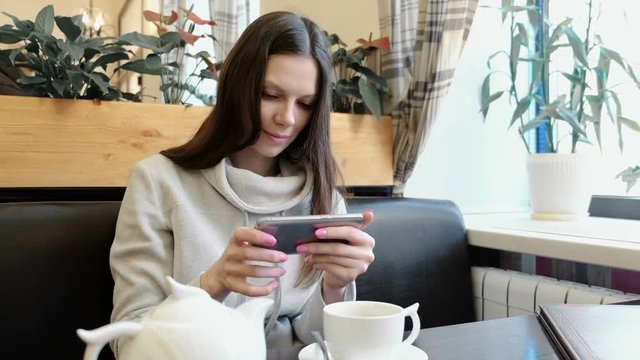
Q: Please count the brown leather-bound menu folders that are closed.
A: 1